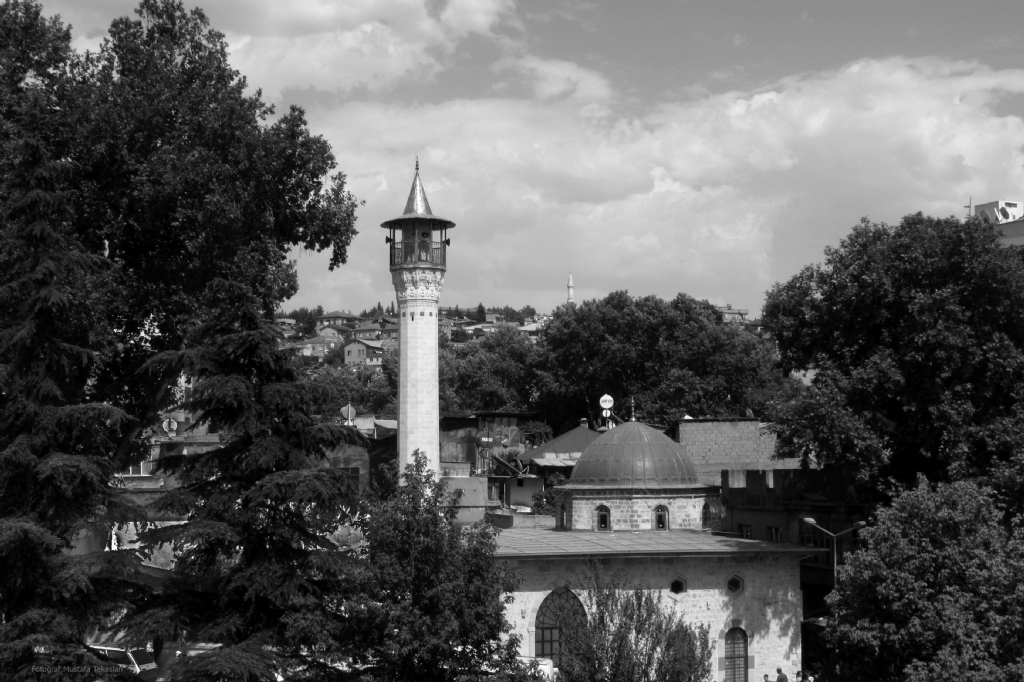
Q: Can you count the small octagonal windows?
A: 2